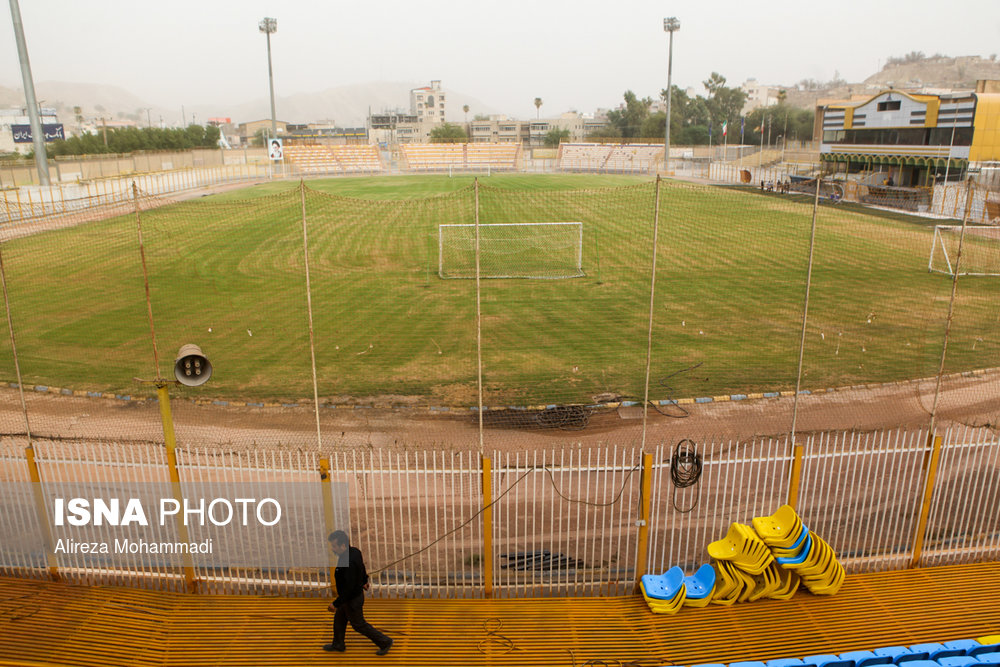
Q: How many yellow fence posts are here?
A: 7